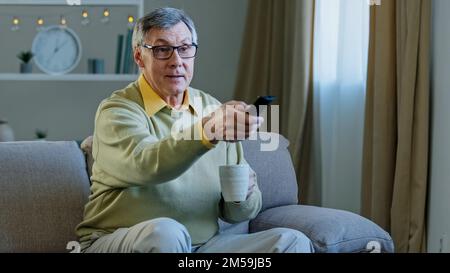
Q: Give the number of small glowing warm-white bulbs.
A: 6